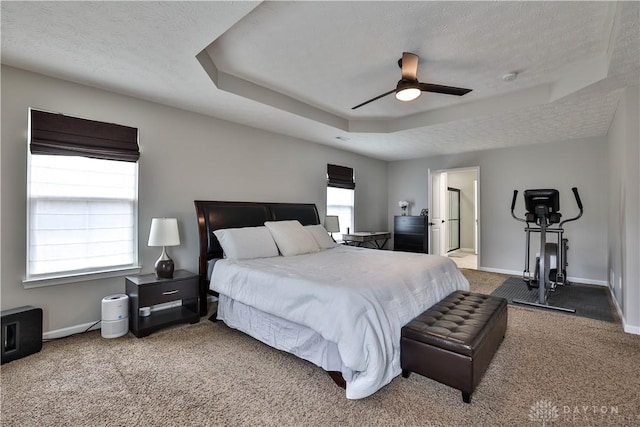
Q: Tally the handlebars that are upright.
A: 2